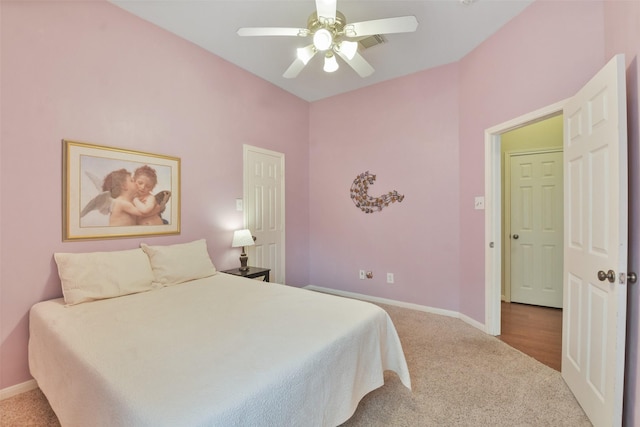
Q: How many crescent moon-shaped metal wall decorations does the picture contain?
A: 1